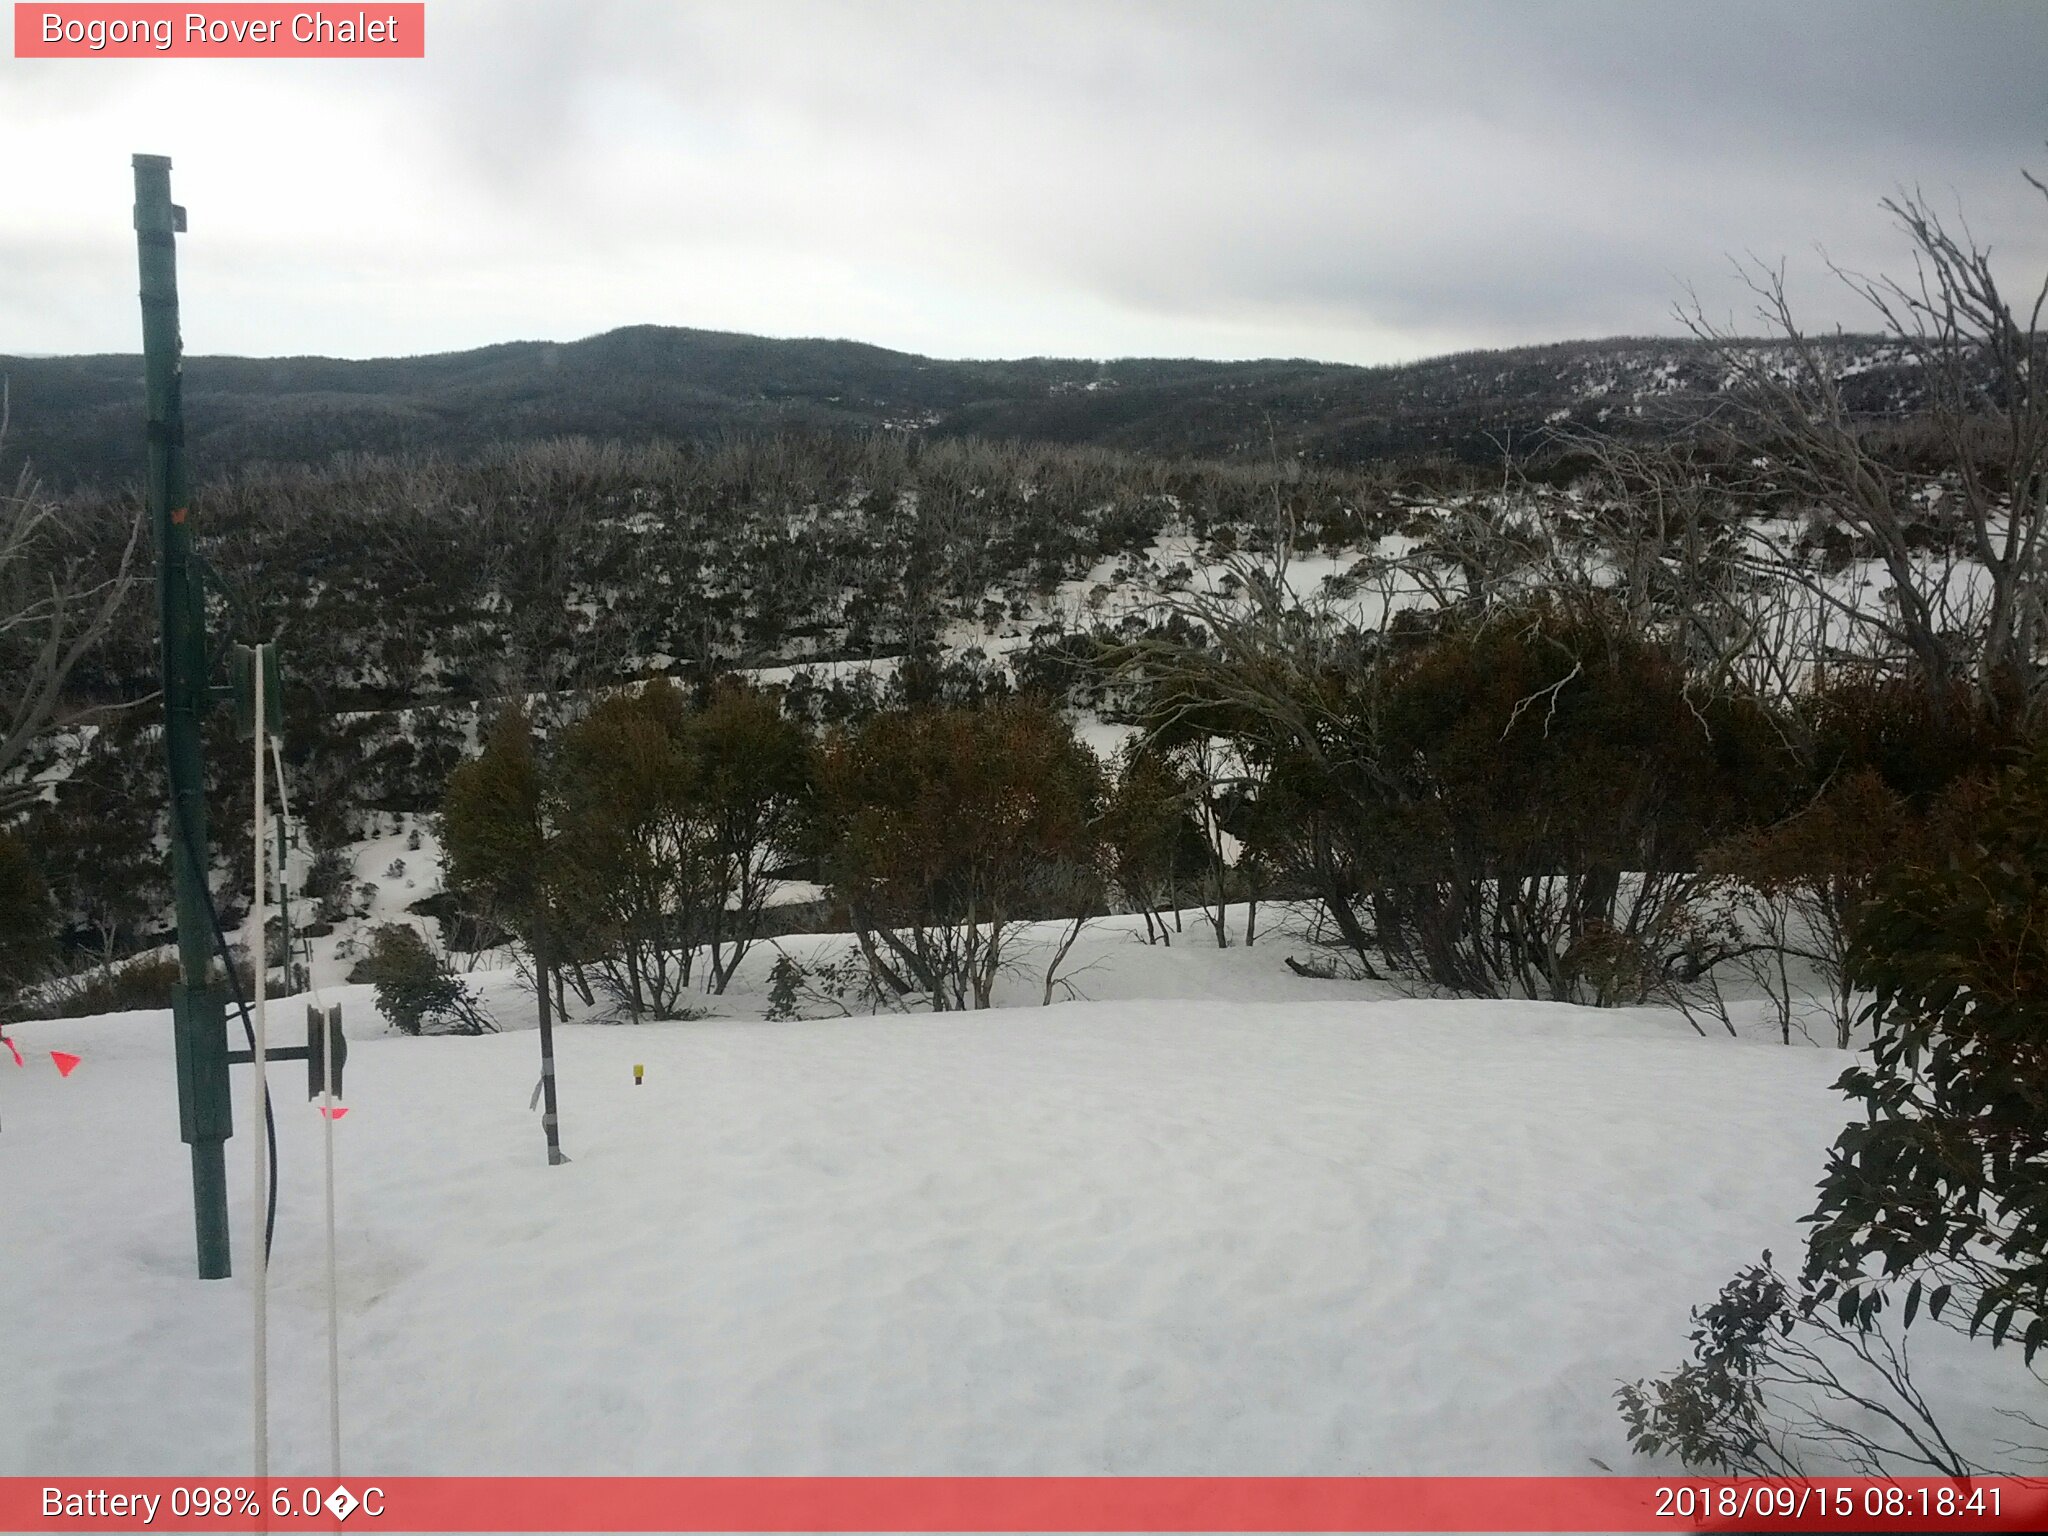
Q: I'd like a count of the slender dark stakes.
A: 1